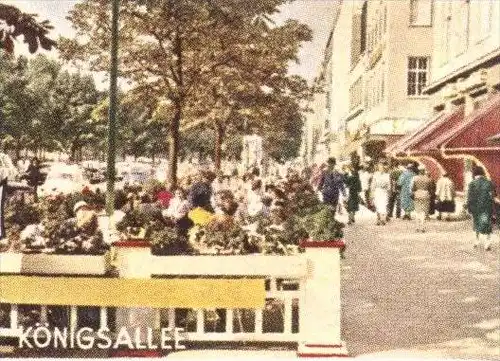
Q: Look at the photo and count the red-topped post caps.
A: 2